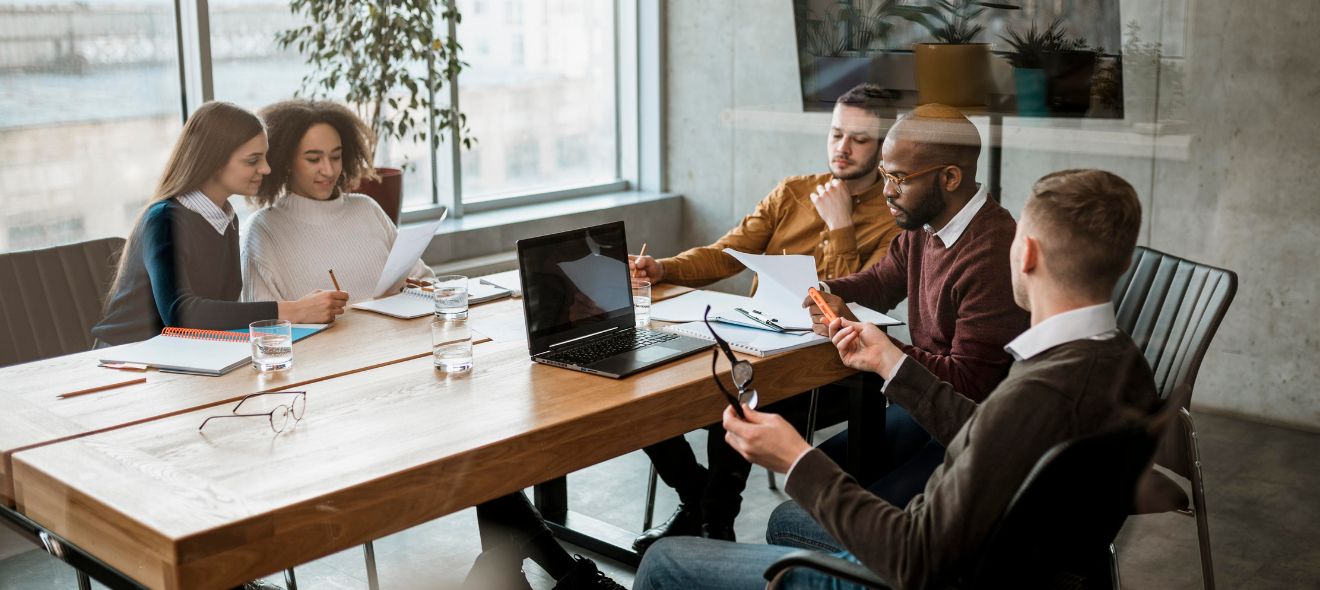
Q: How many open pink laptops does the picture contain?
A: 0